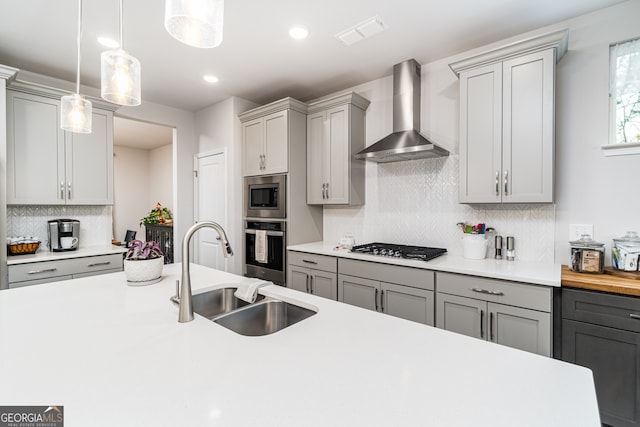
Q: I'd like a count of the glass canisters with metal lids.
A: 2